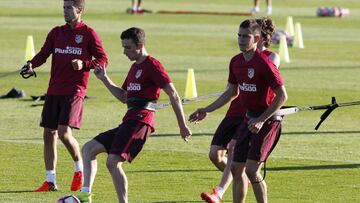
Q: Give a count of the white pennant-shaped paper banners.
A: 0